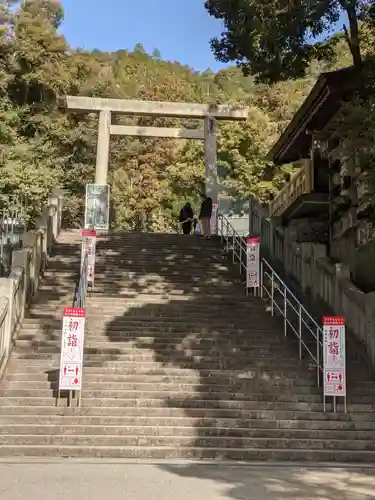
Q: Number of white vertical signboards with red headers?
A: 4